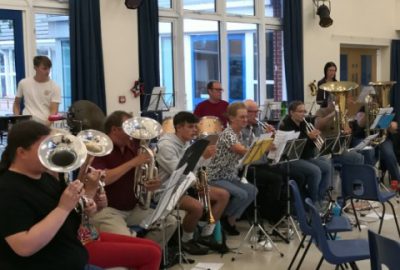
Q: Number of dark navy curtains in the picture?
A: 4